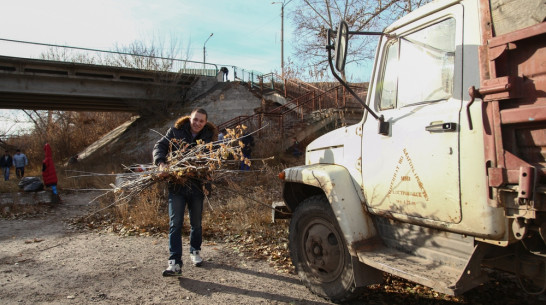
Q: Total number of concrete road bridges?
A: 1